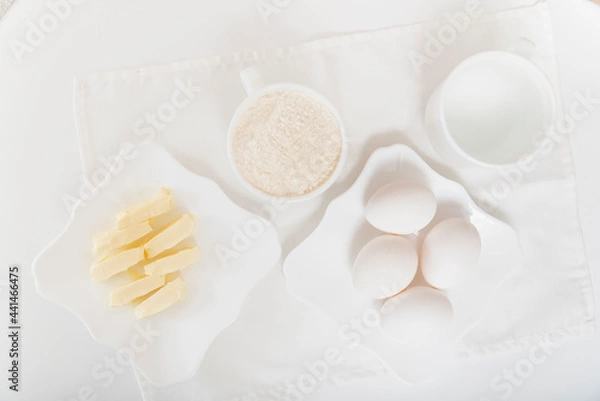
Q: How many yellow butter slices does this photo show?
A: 7